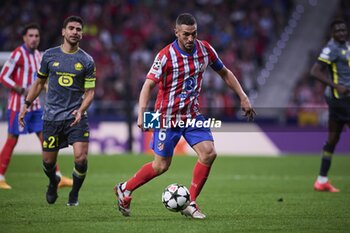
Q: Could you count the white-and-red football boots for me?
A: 2